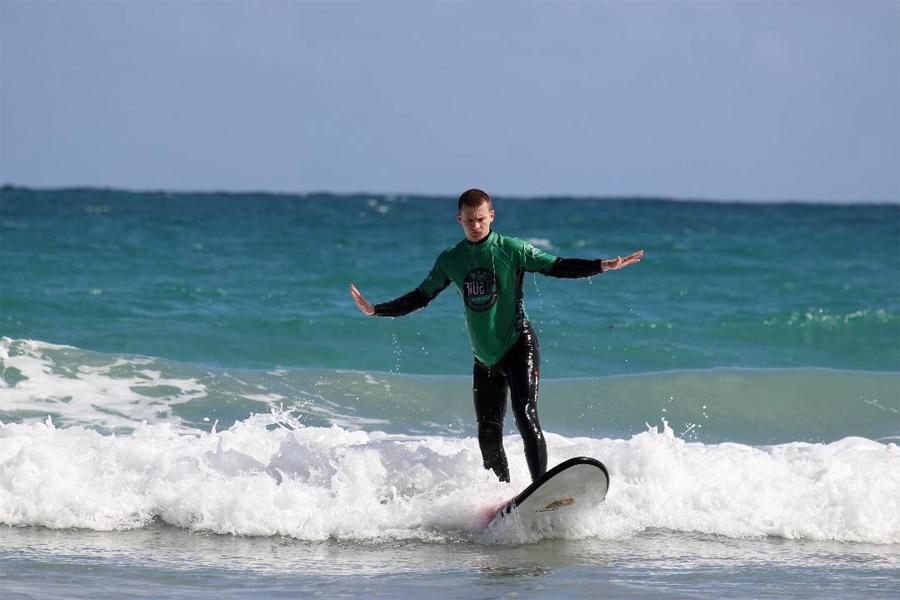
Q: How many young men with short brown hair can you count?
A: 1